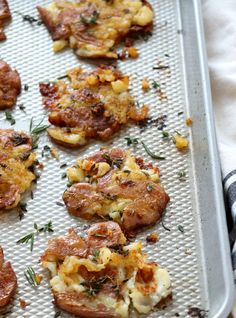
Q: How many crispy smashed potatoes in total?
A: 8